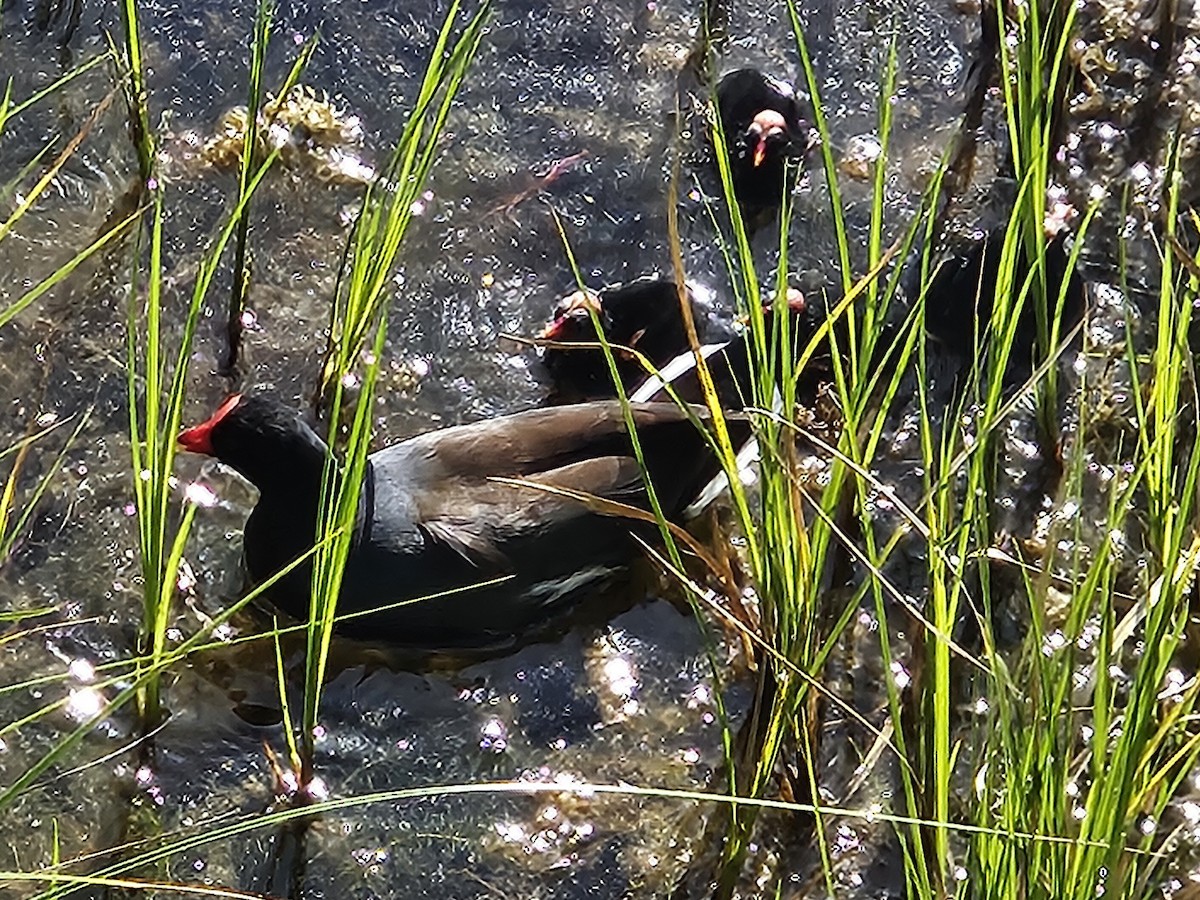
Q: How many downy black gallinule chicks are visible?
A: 4